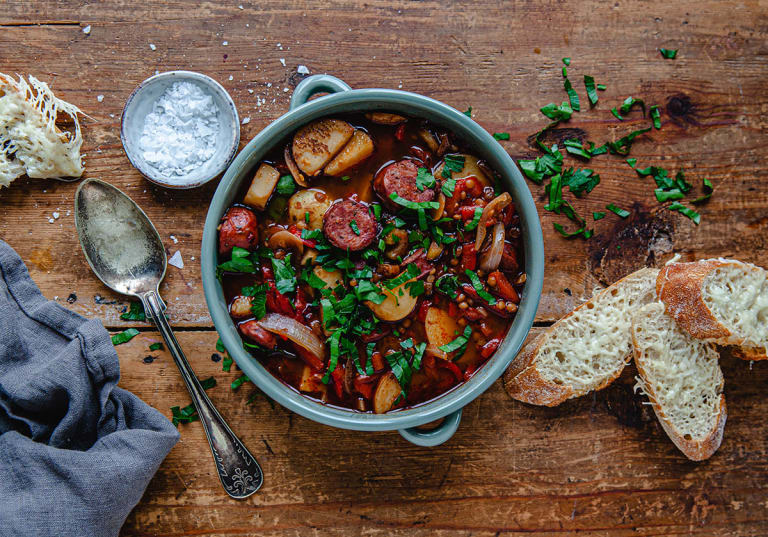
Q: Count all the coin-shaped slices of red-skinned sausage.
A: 2